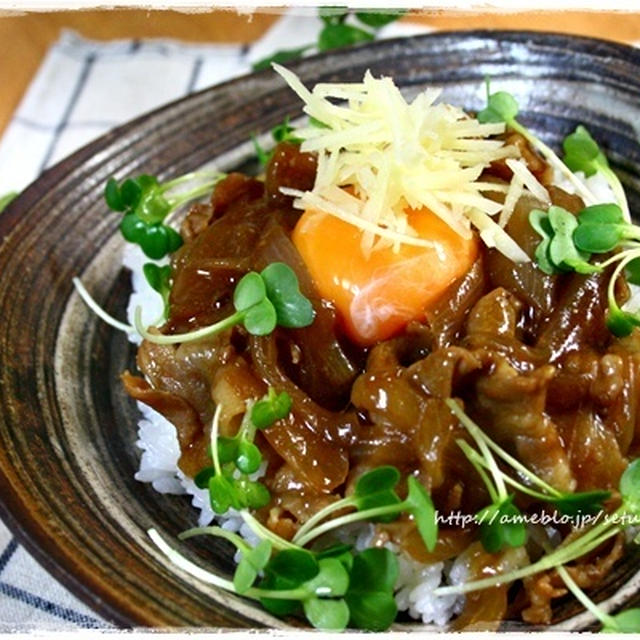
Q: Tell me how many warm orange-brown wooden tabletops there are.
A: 1